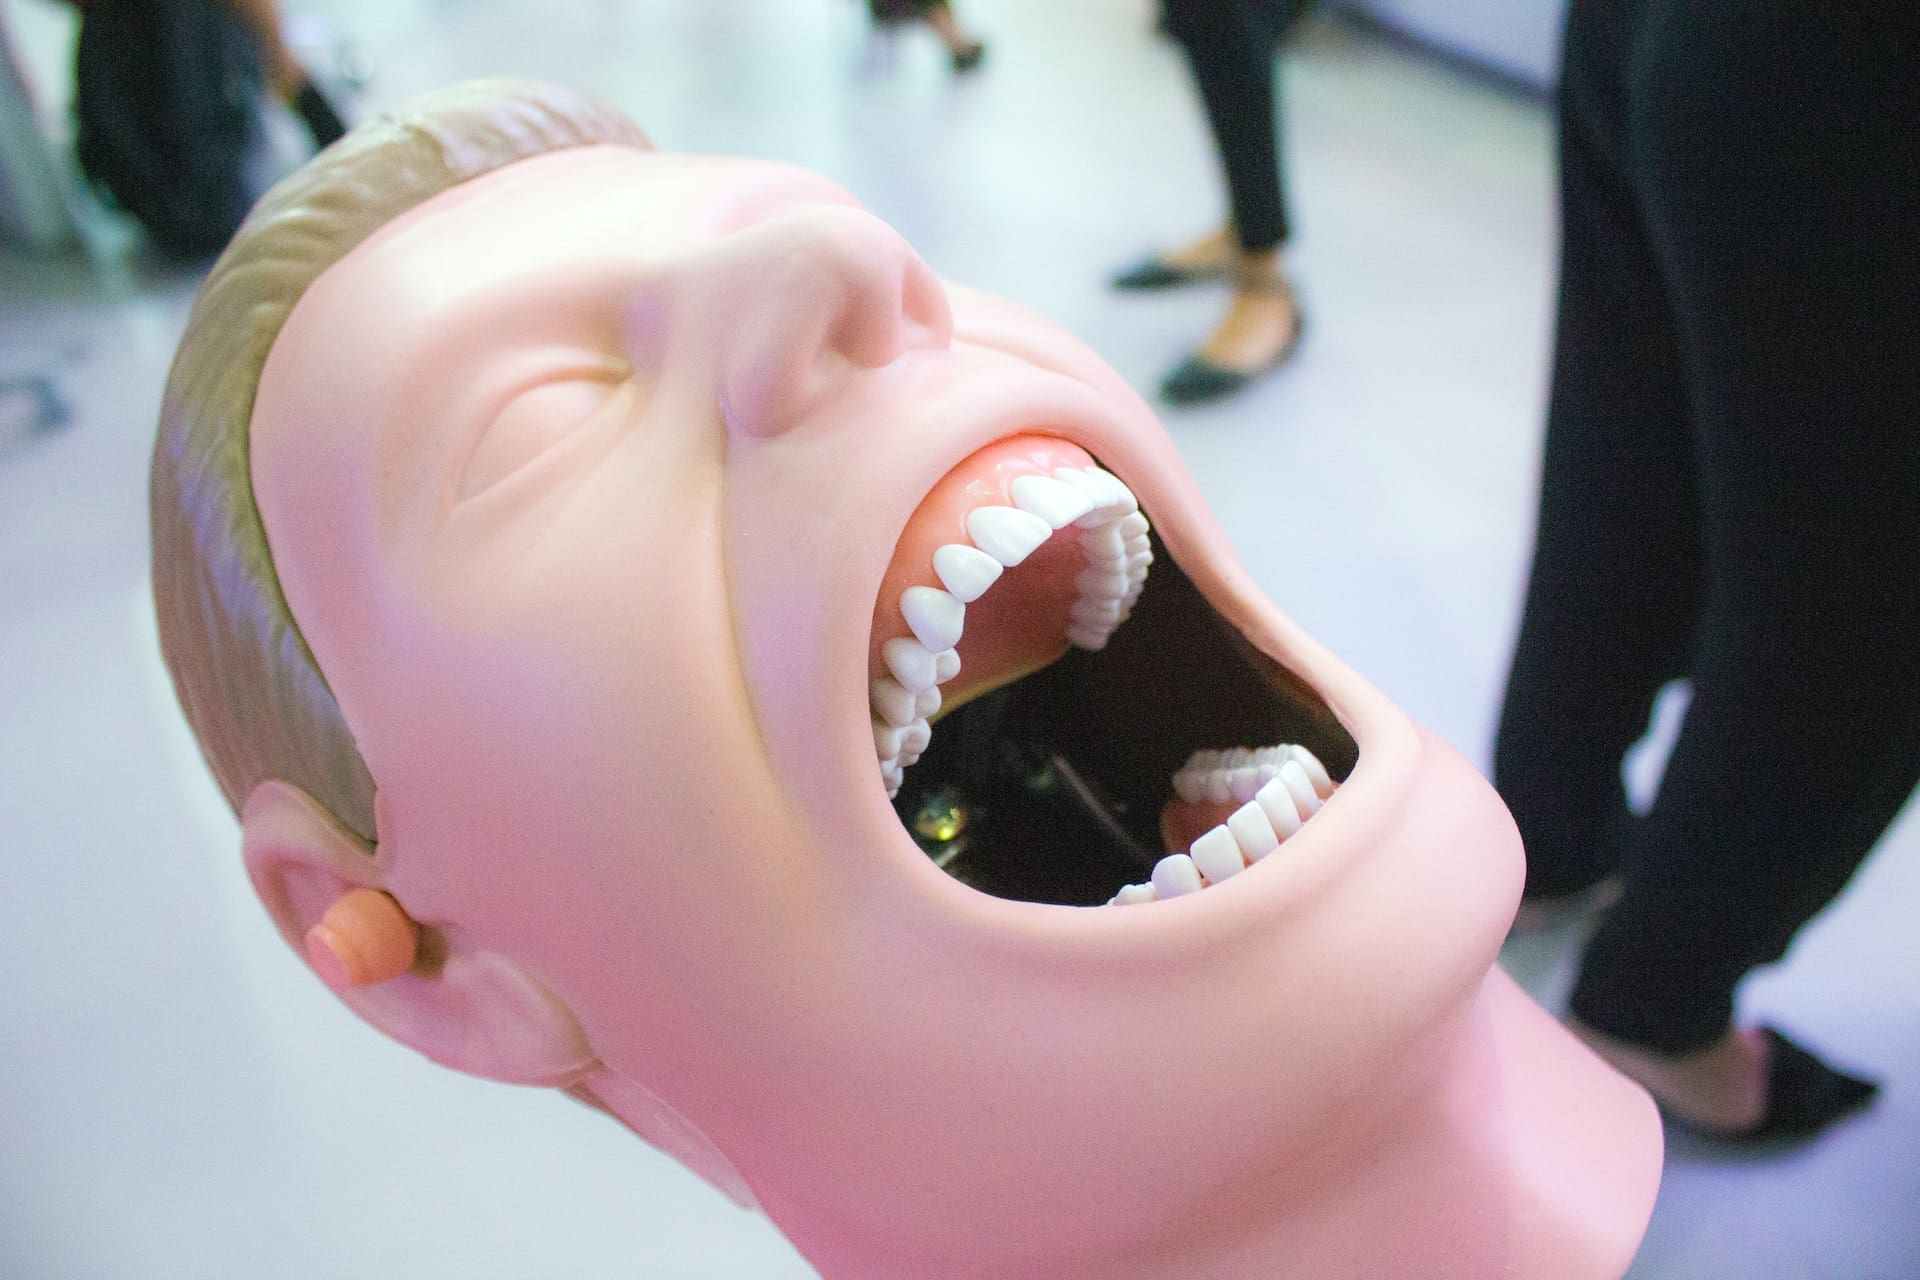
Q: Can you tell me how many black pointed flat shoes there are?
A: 3